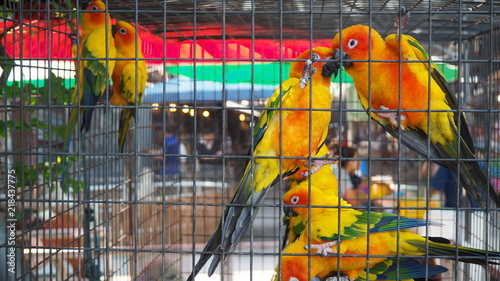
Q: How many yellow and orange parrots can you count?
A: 7